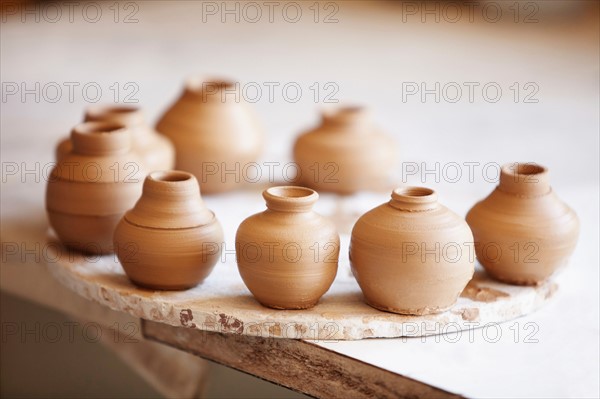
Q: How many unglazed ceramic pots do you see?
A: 8